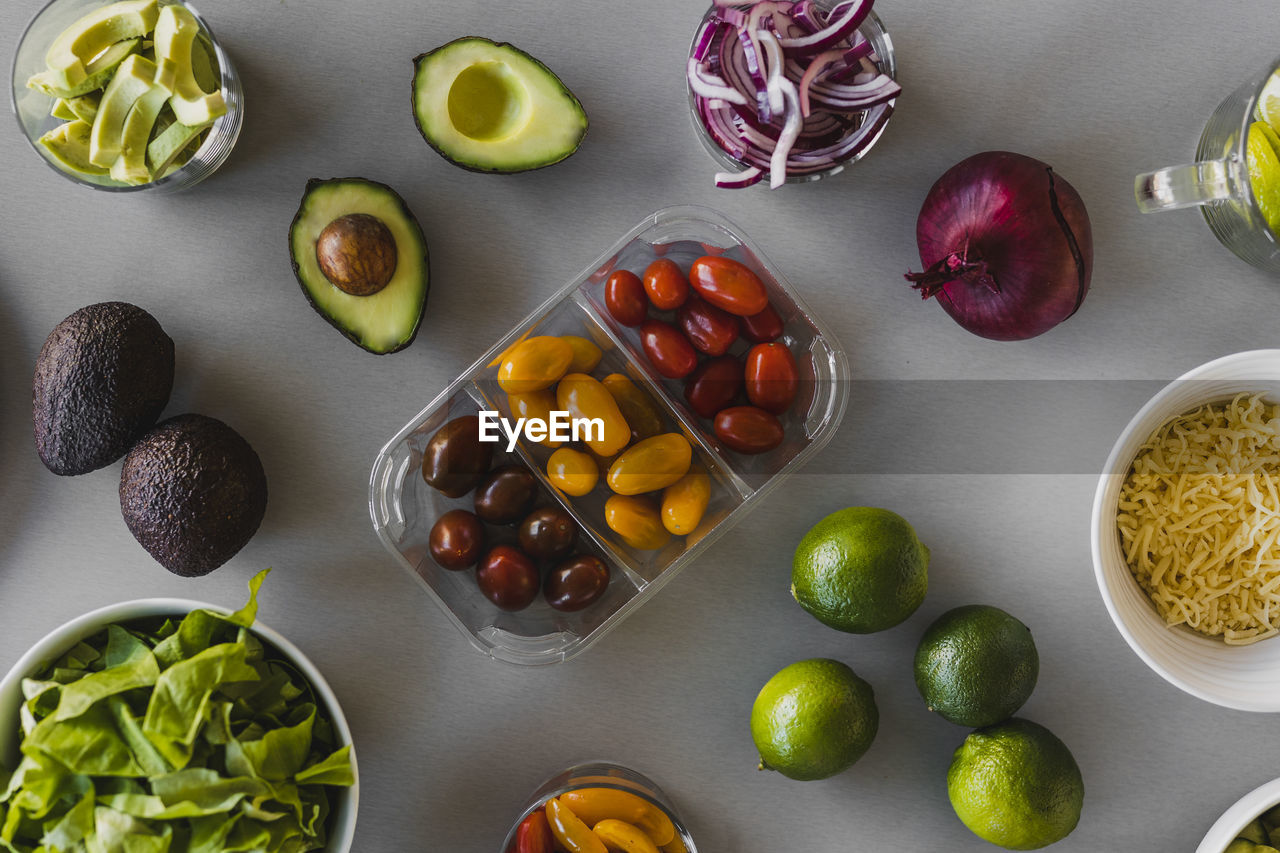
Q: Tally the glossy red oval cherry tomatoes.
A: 9